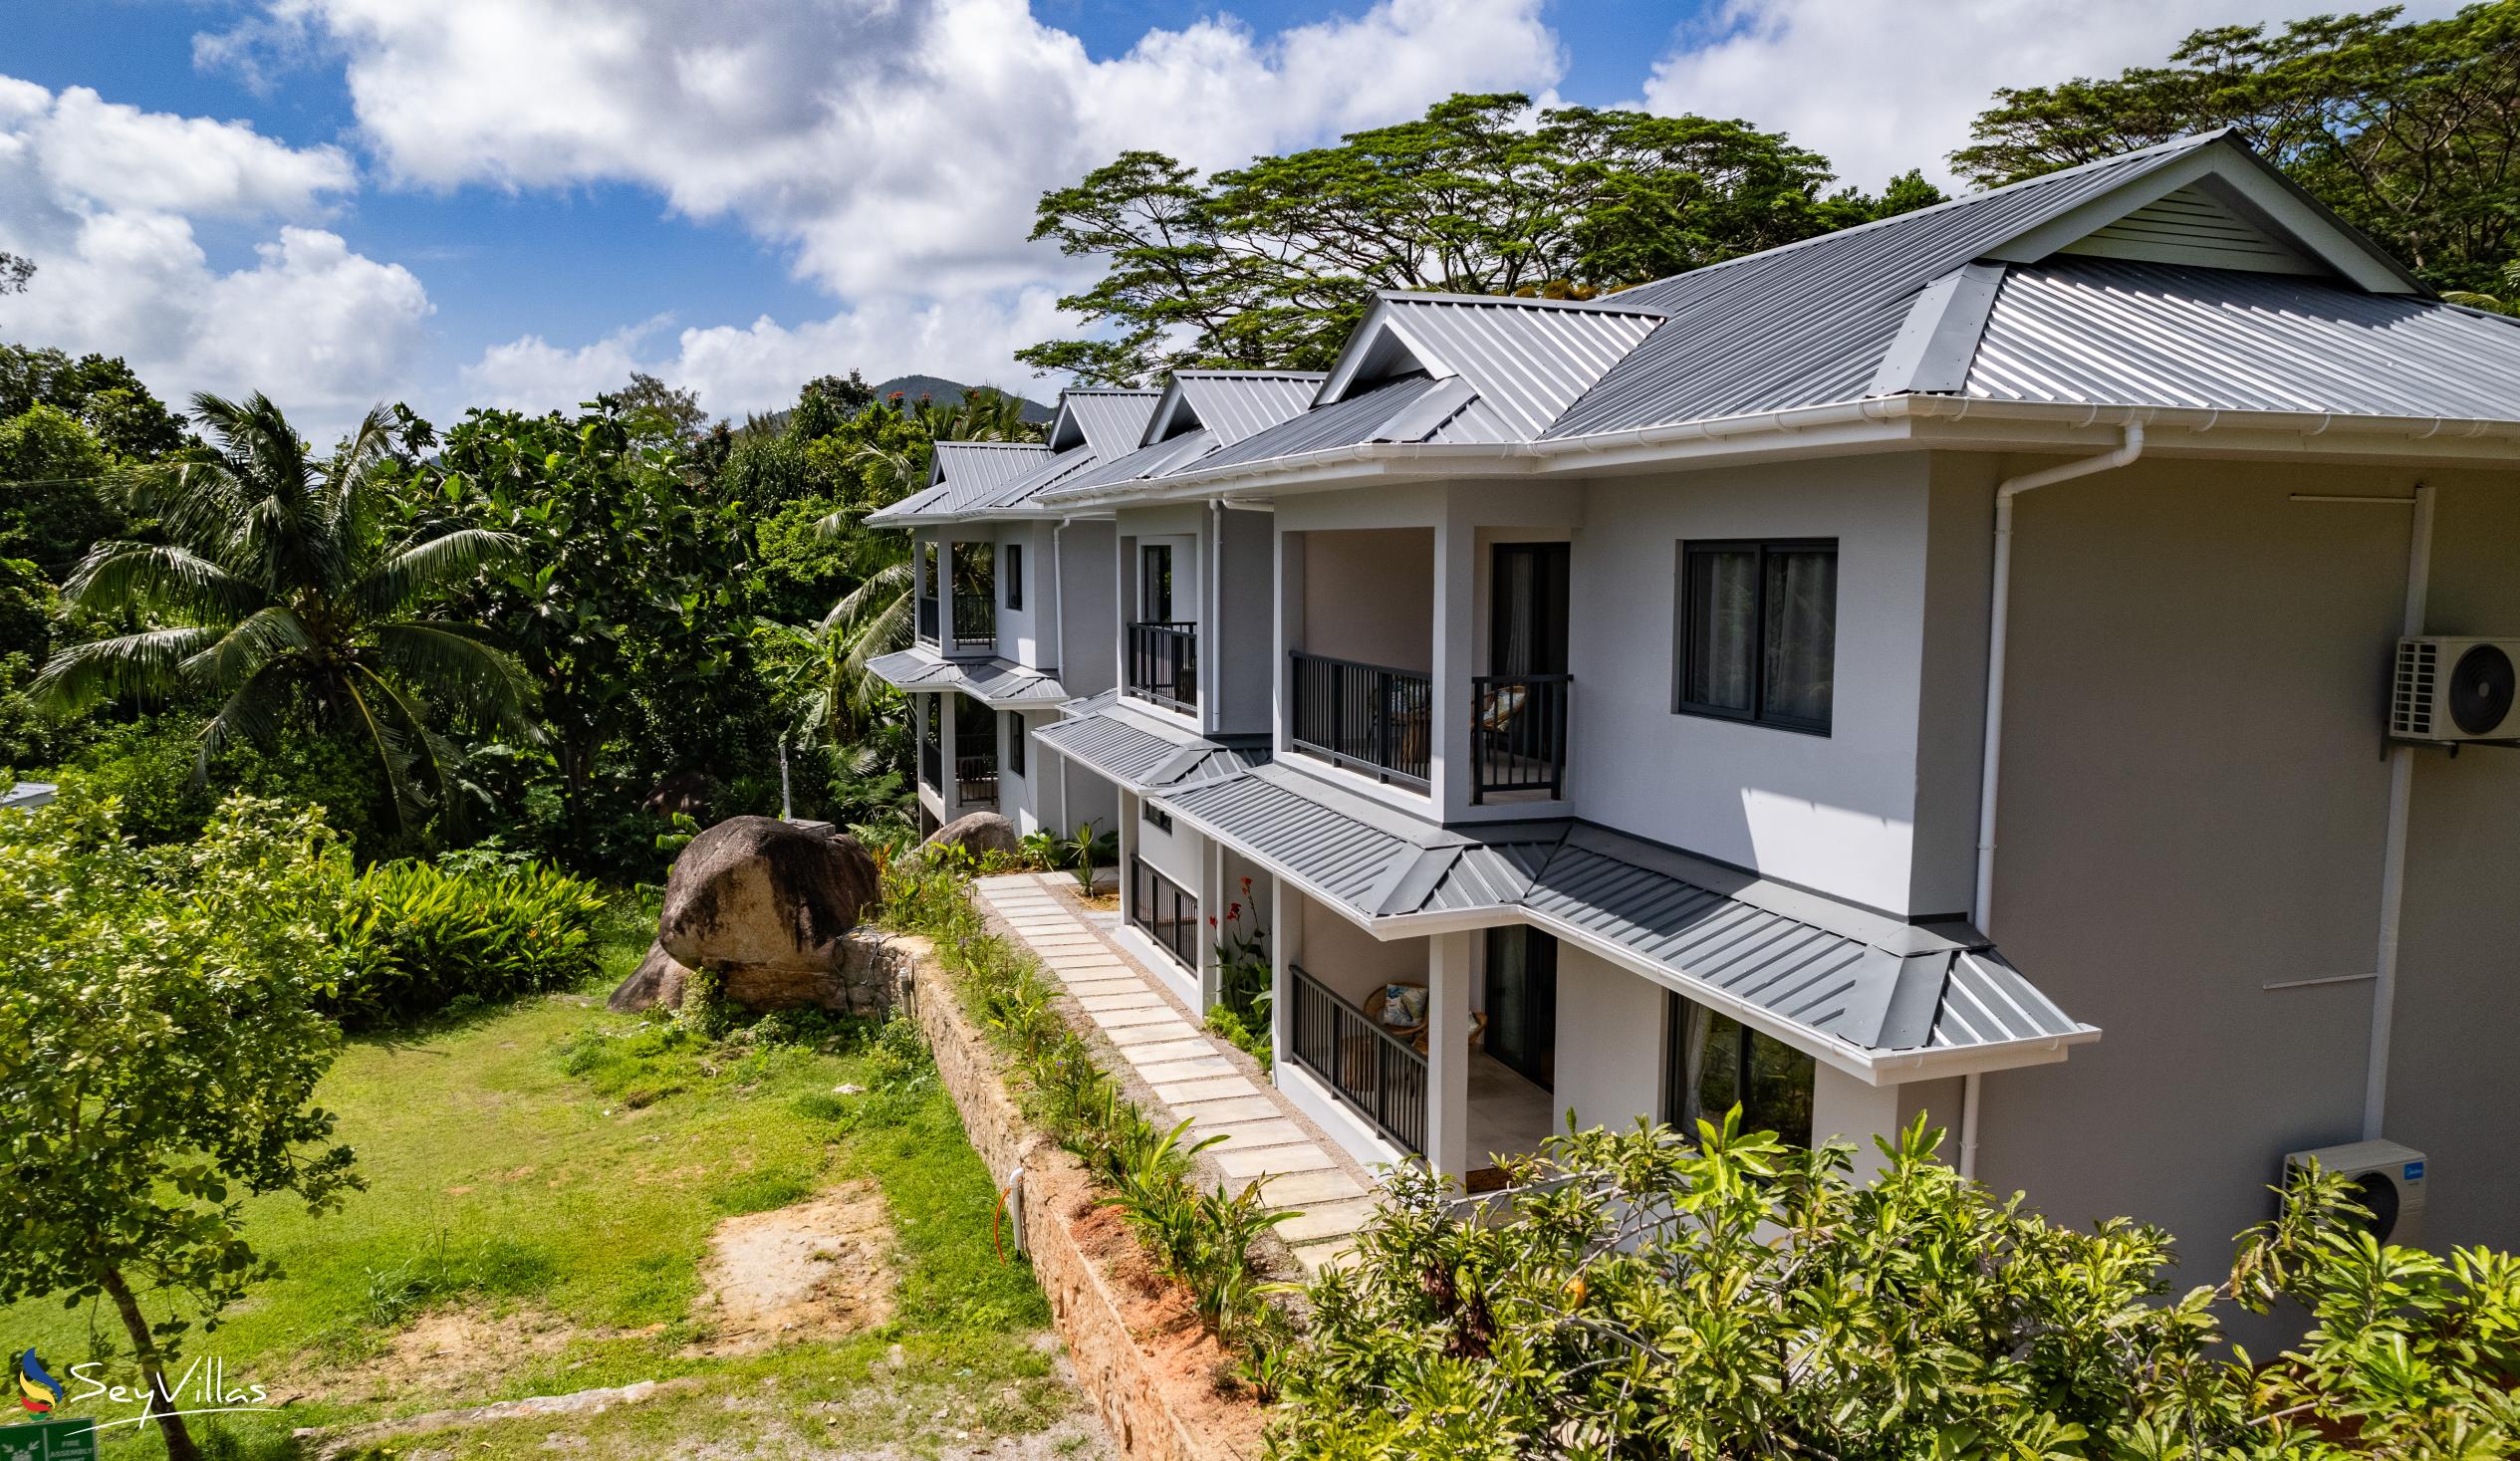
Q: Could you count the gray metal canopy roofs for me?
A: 3